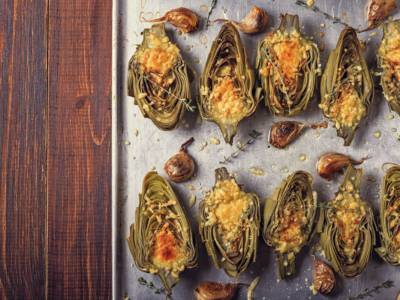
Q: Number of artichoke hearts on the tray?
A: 10